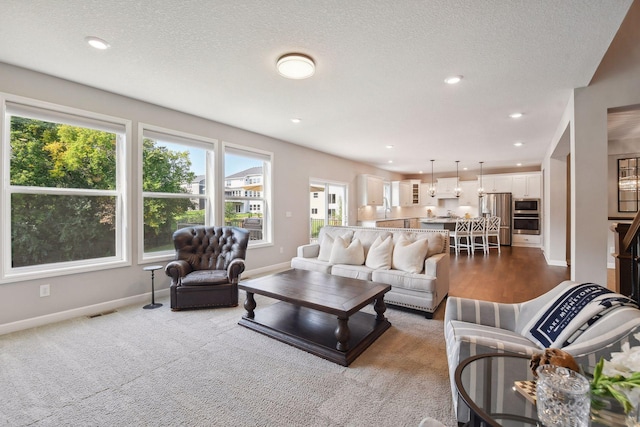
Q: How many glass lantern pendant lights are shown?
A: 3